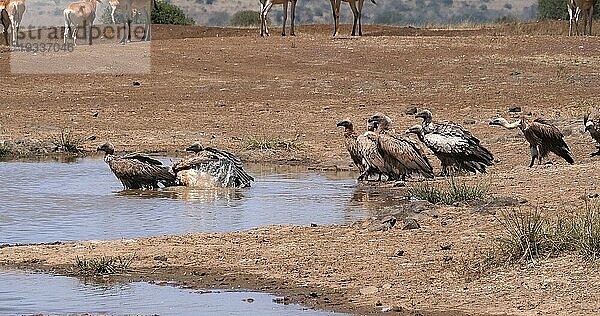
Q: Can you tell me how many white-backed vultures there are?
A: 9